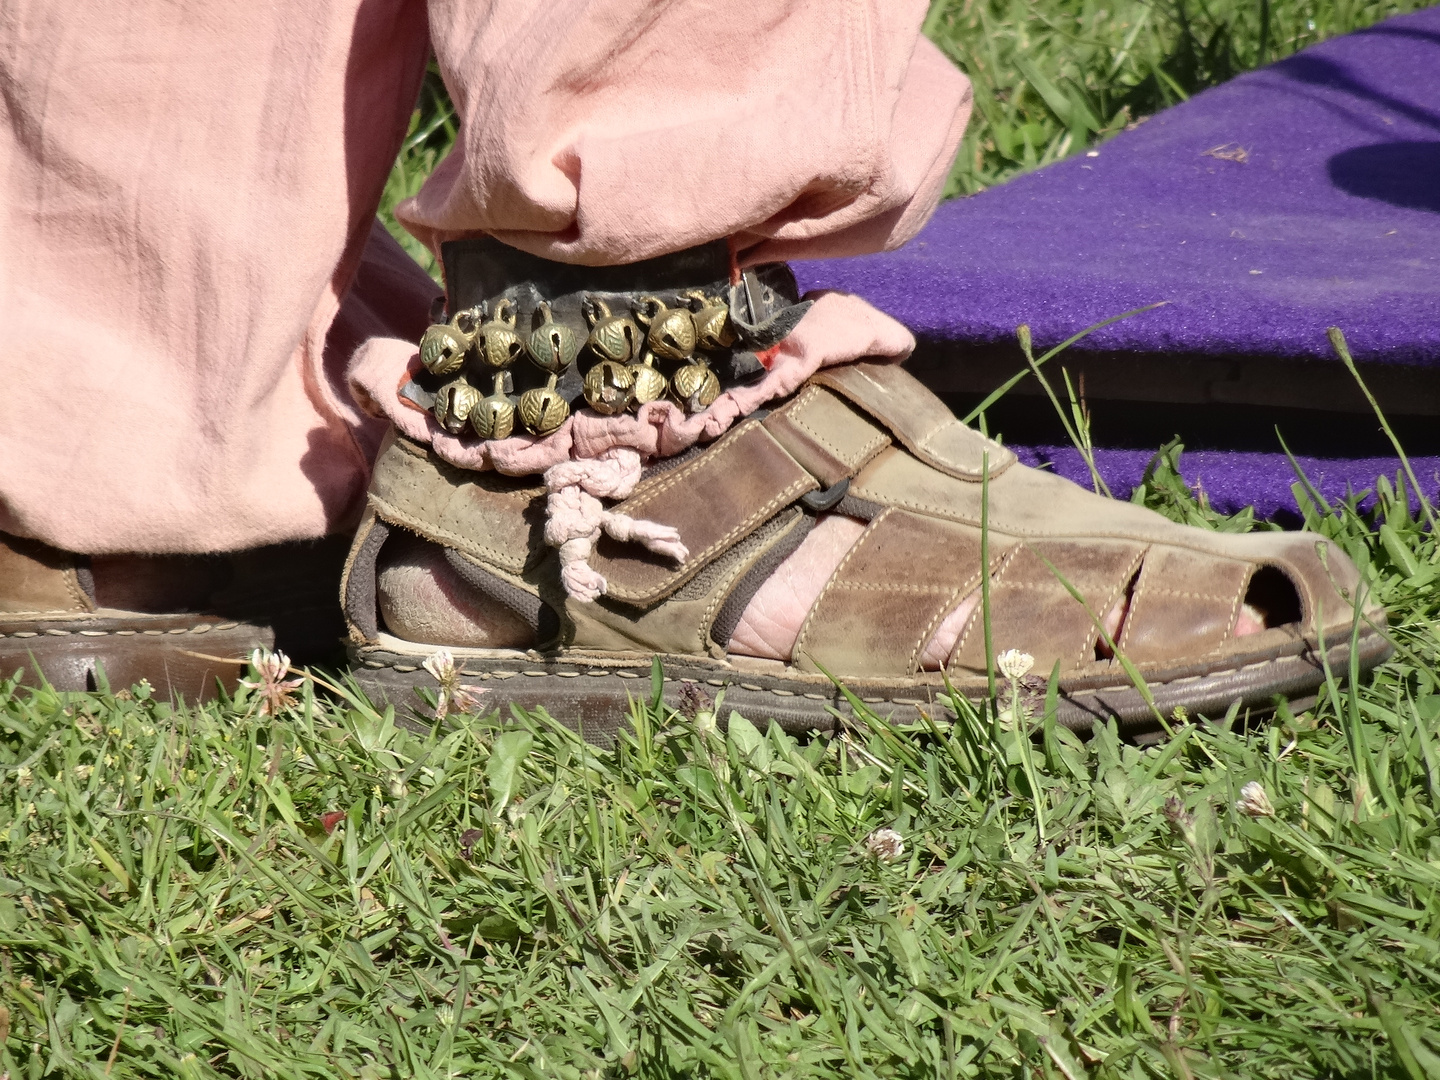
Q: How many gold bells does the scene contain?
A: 12